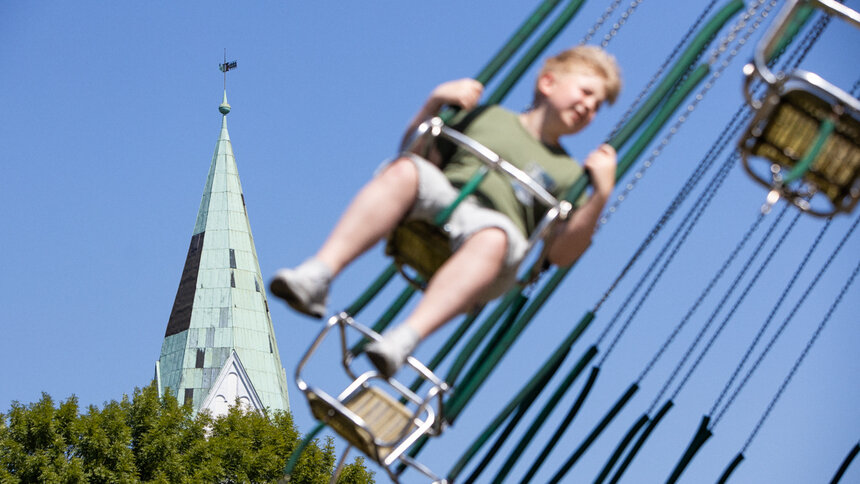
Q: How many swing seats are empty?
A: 2